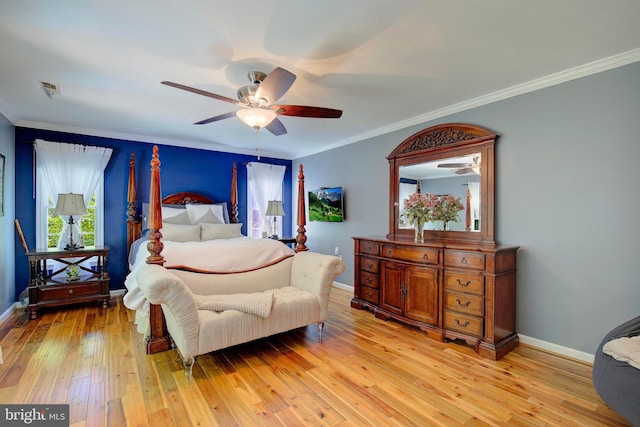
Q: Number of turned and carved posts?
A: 4